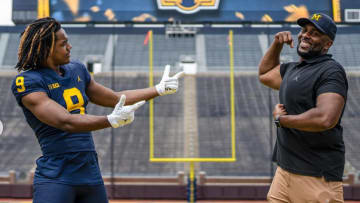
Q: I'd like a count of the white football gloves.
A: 2